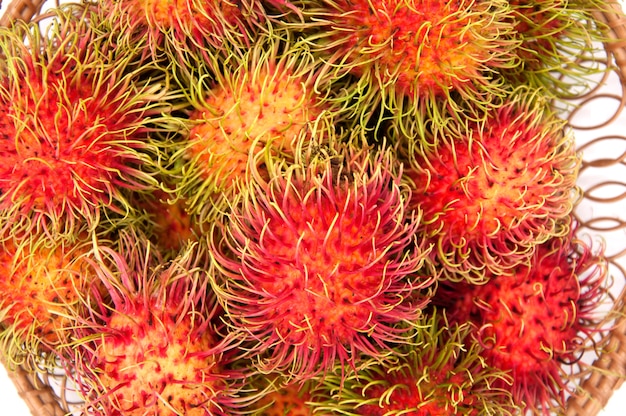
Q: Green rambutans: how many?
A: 0